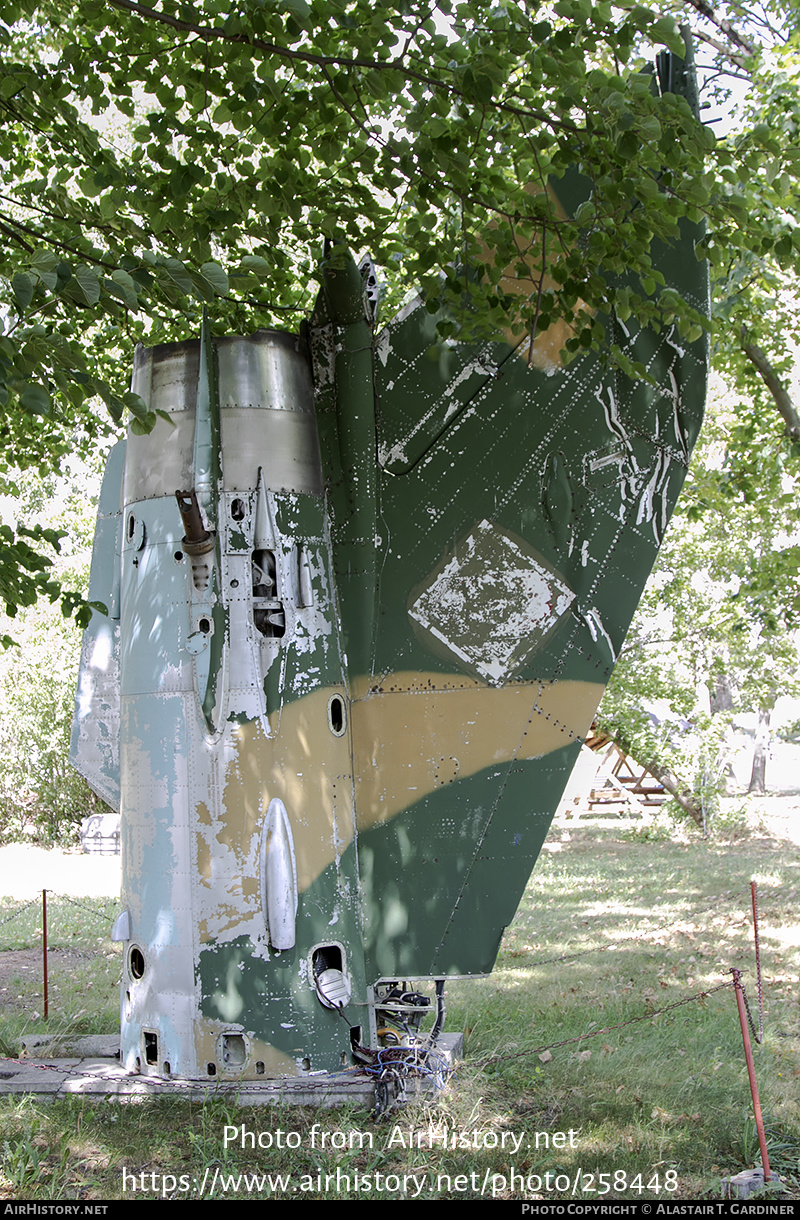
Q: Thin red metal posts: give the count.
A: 3